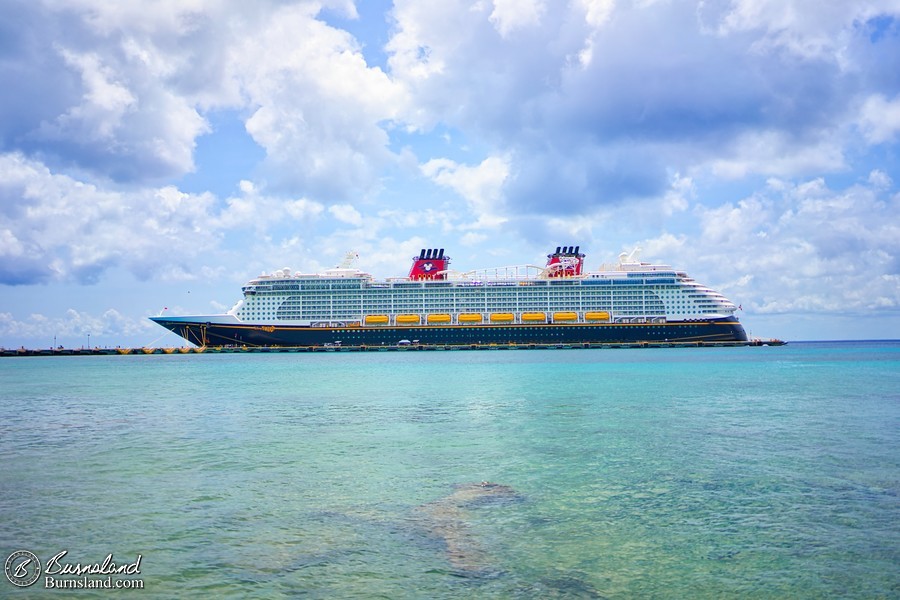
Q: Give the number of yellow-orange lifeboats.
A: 8